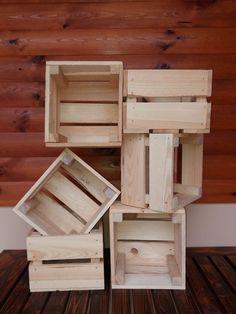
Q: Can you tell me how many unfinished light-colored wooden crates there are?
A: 6